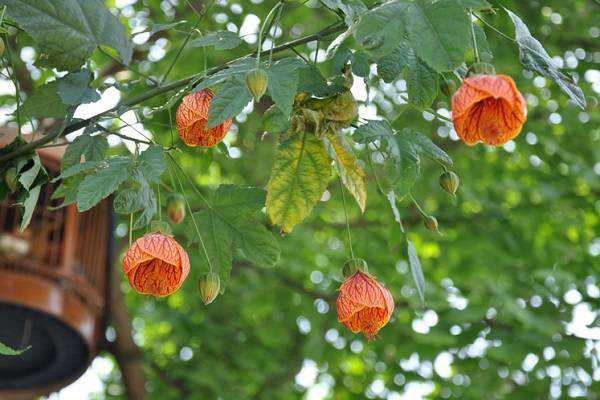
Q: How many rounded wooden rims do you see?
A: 1